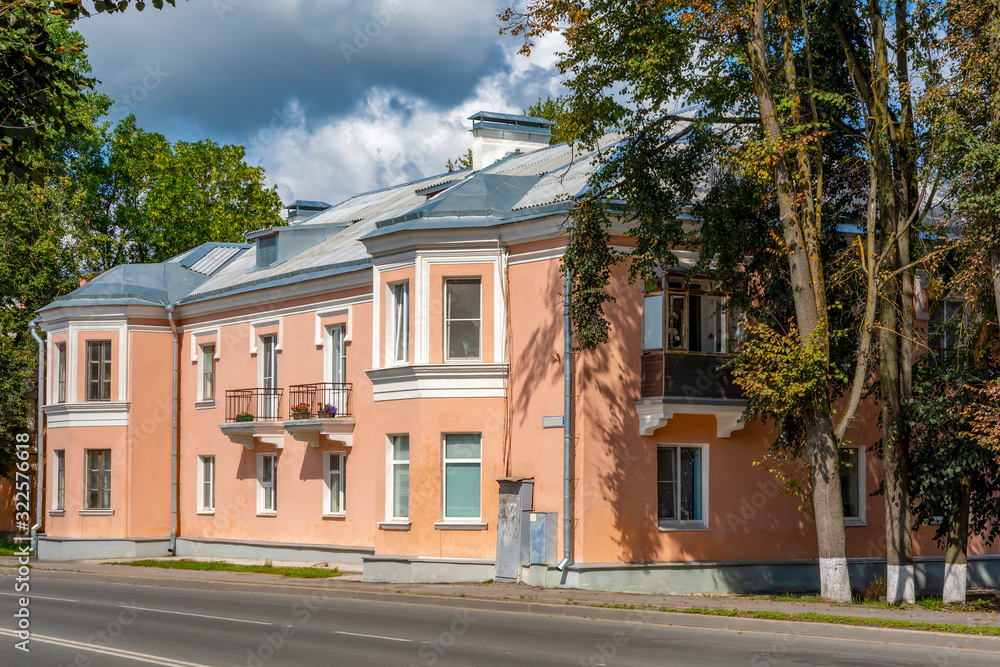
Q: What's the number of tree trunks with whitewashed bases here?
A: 3